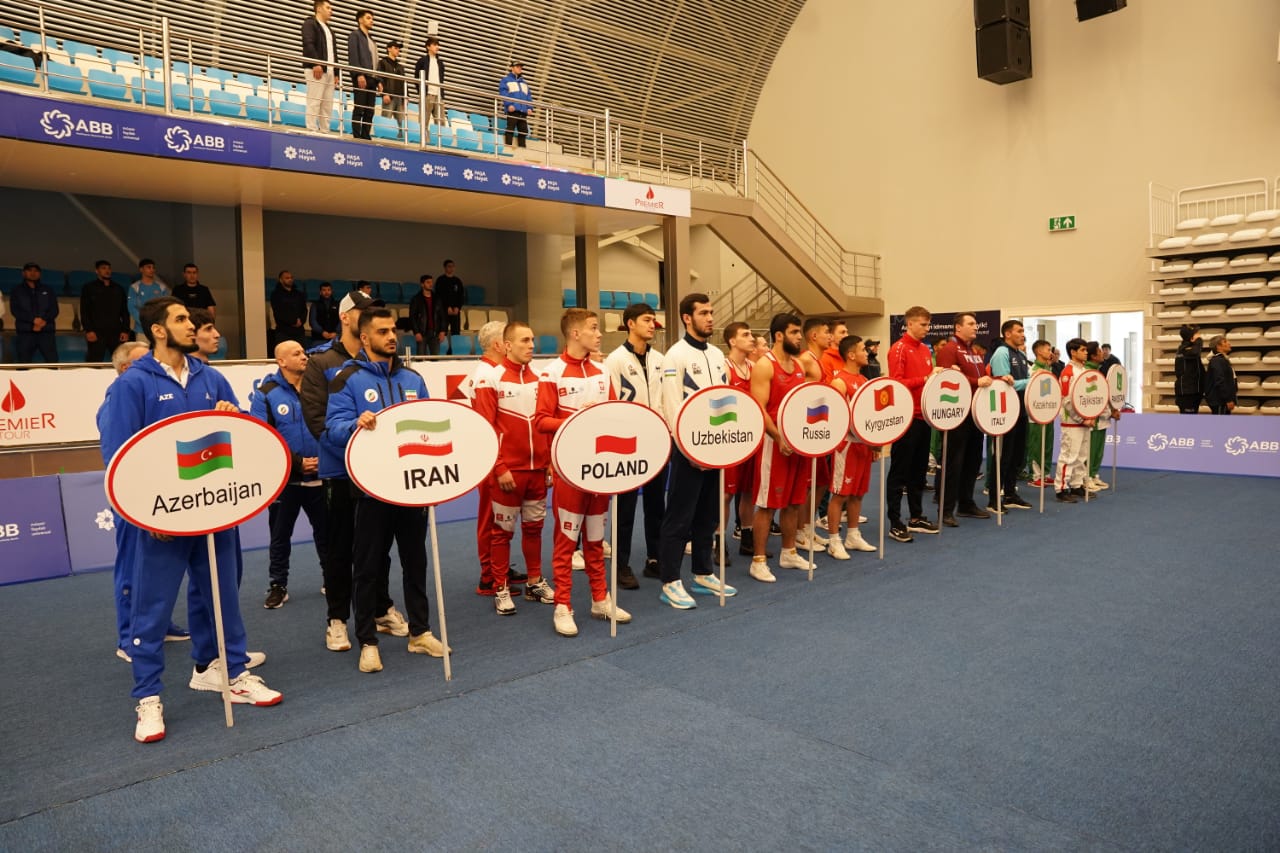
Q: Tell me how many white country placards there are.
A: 11